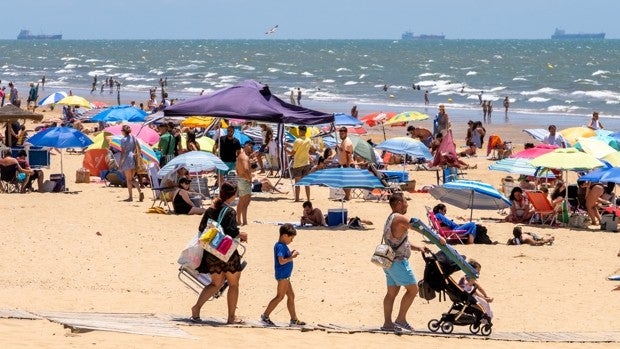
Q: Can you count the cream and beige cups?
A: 0